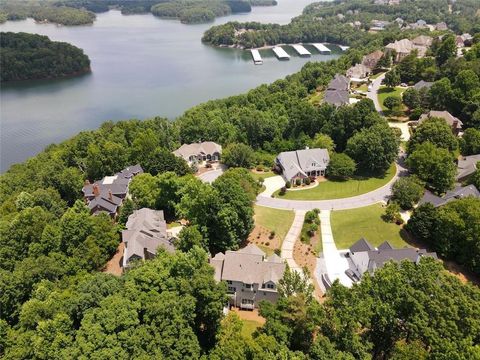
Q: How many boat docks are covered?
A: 5